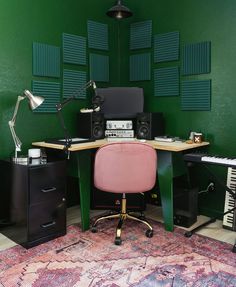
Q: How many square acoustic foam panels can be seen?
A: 12